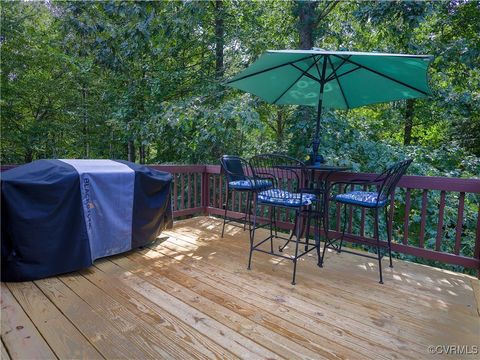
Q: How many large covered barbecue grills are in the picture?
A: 1